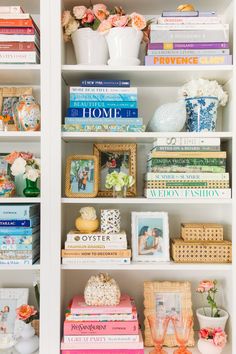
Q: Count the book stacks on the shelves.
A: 7